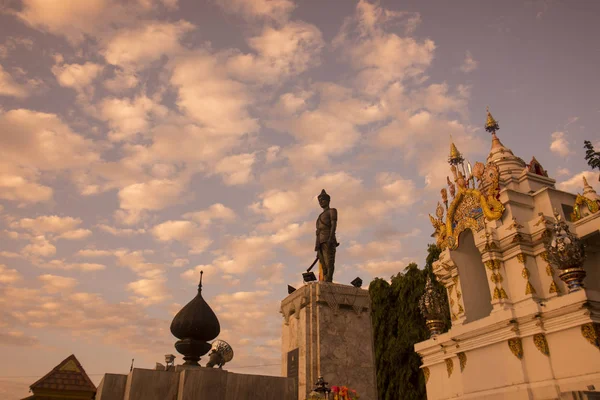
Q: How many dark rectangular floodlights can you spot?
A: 3